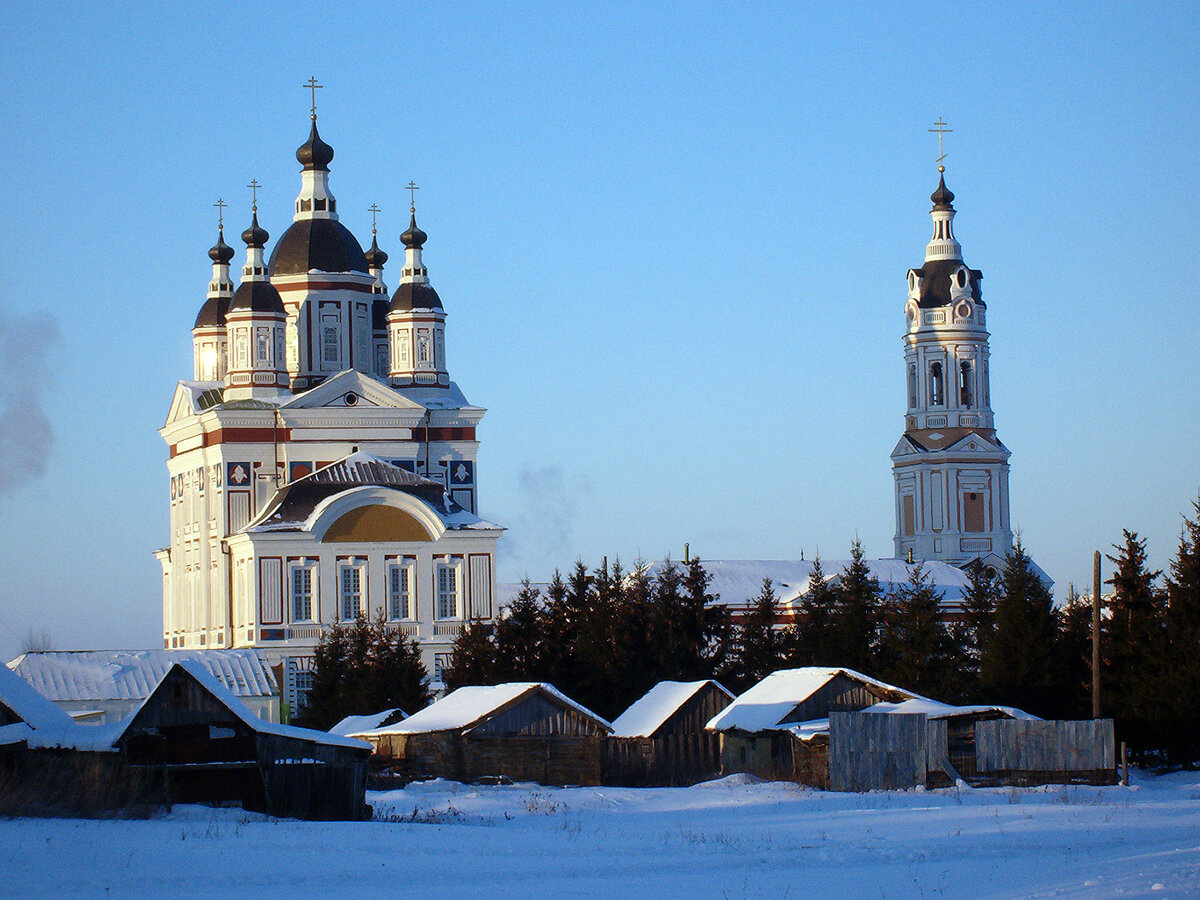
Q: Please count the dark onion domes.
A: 6